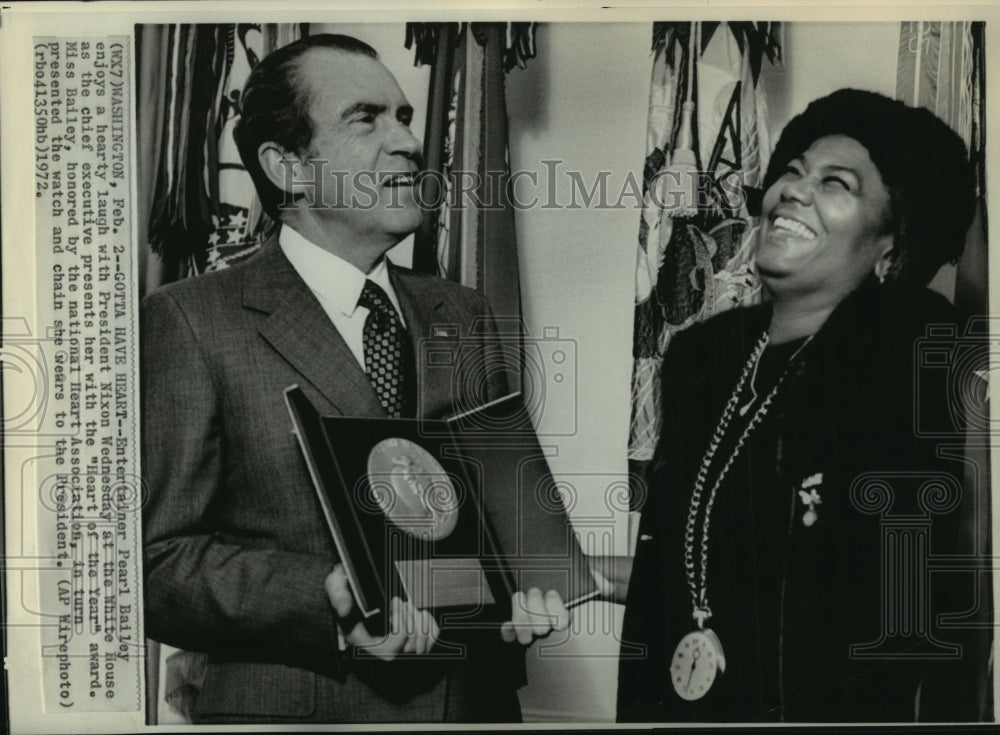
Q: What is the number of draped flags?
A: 4